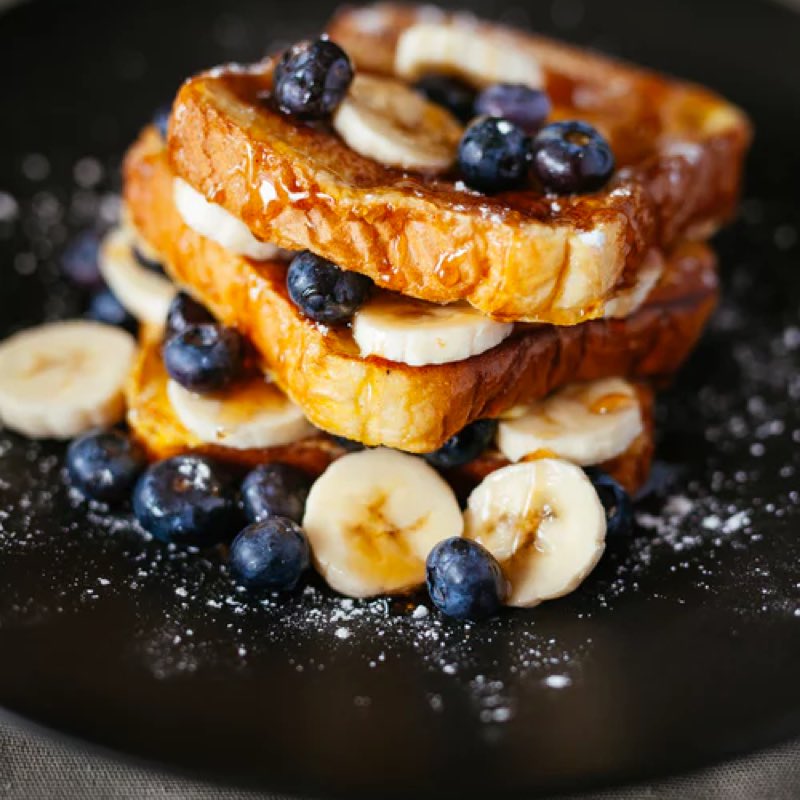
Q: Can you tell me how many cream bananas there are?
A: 11